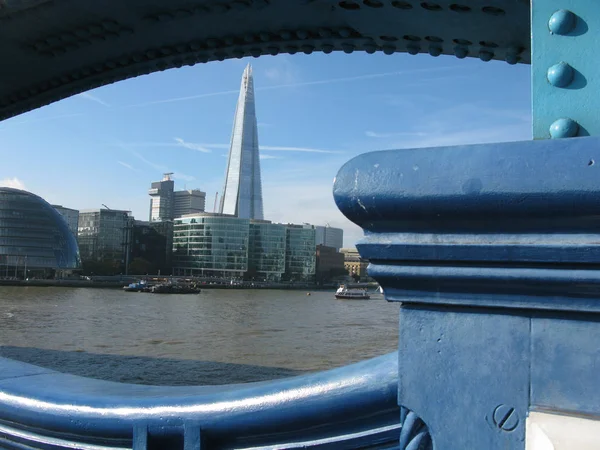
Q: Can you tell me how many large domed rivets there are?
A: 3